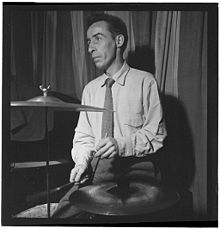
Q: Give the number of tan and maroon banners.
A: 0